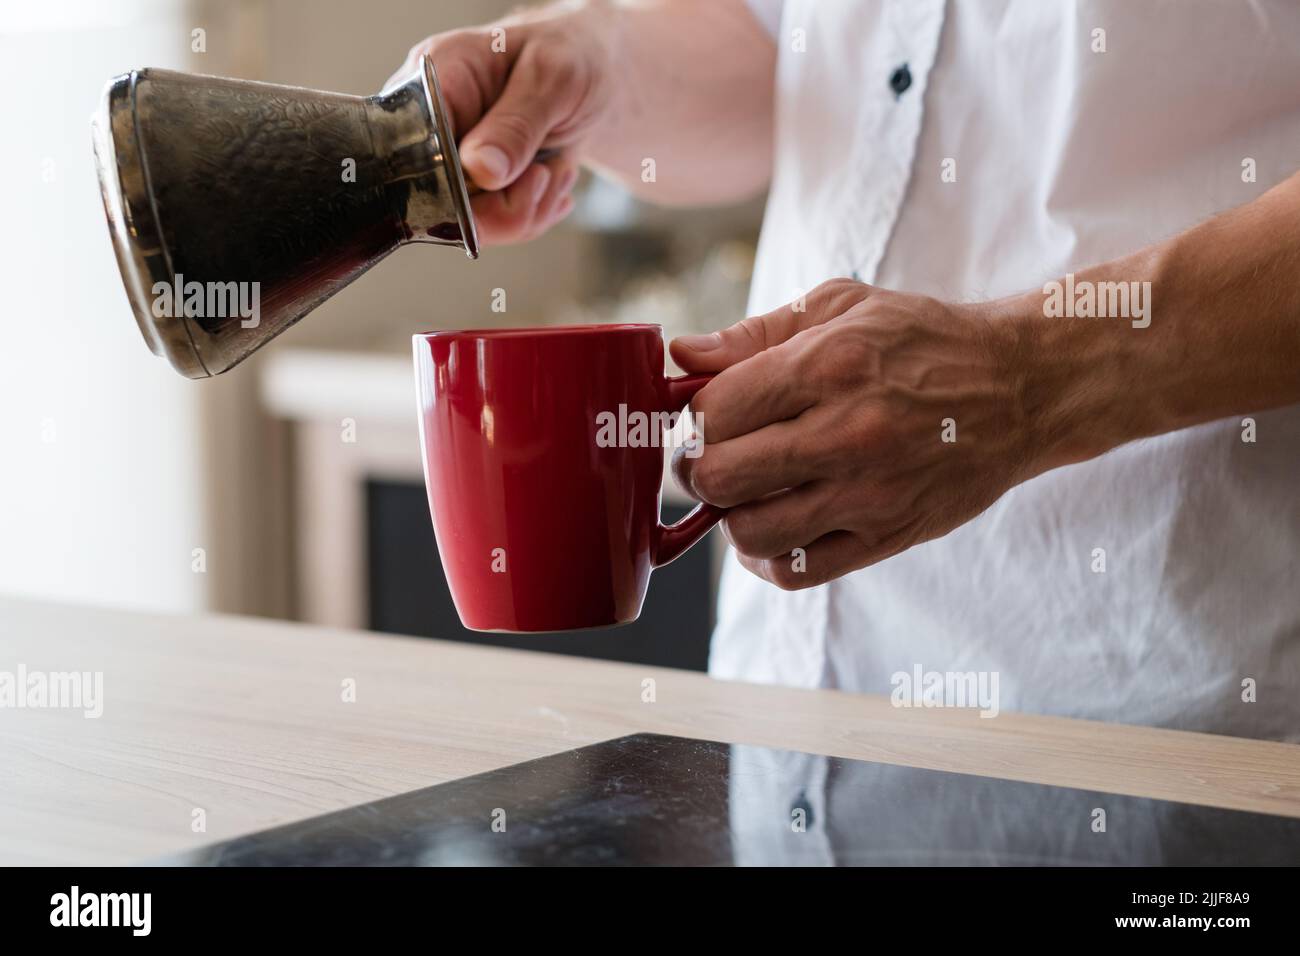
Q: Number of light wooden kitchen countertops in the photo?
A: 1